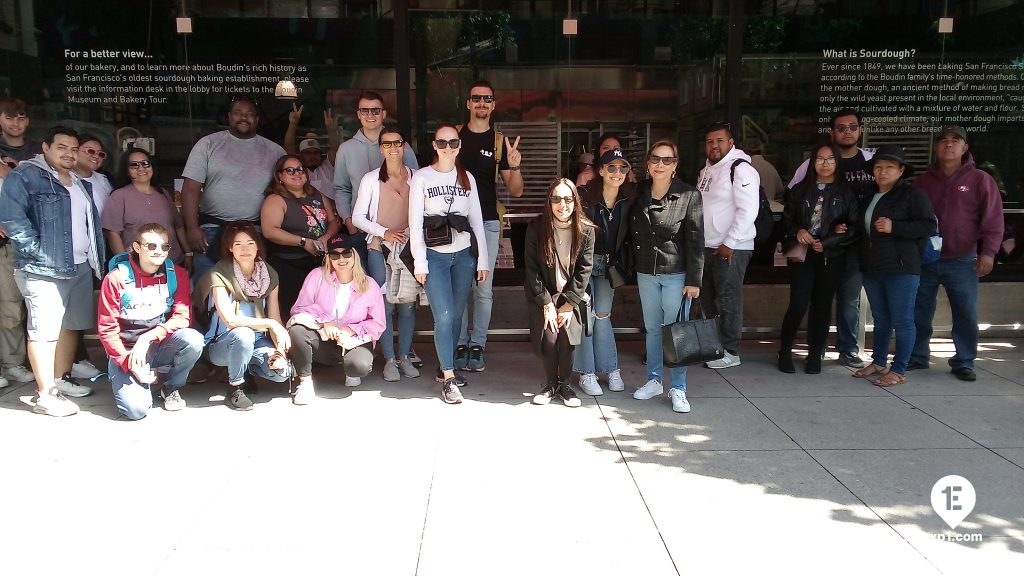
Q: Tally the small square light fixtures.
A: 3